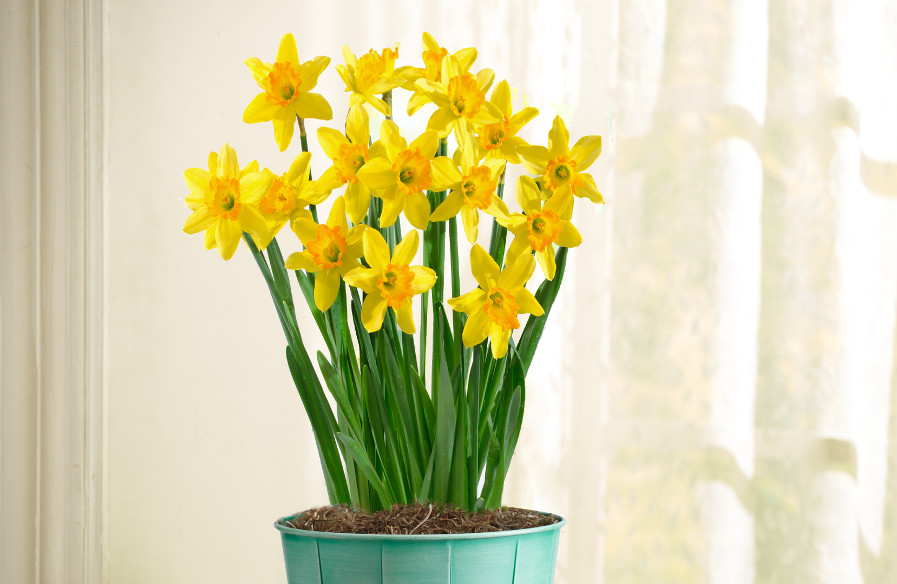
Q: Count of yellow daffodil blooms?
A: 15